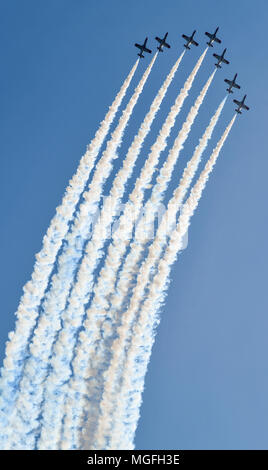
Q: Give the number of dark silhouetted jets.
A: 7